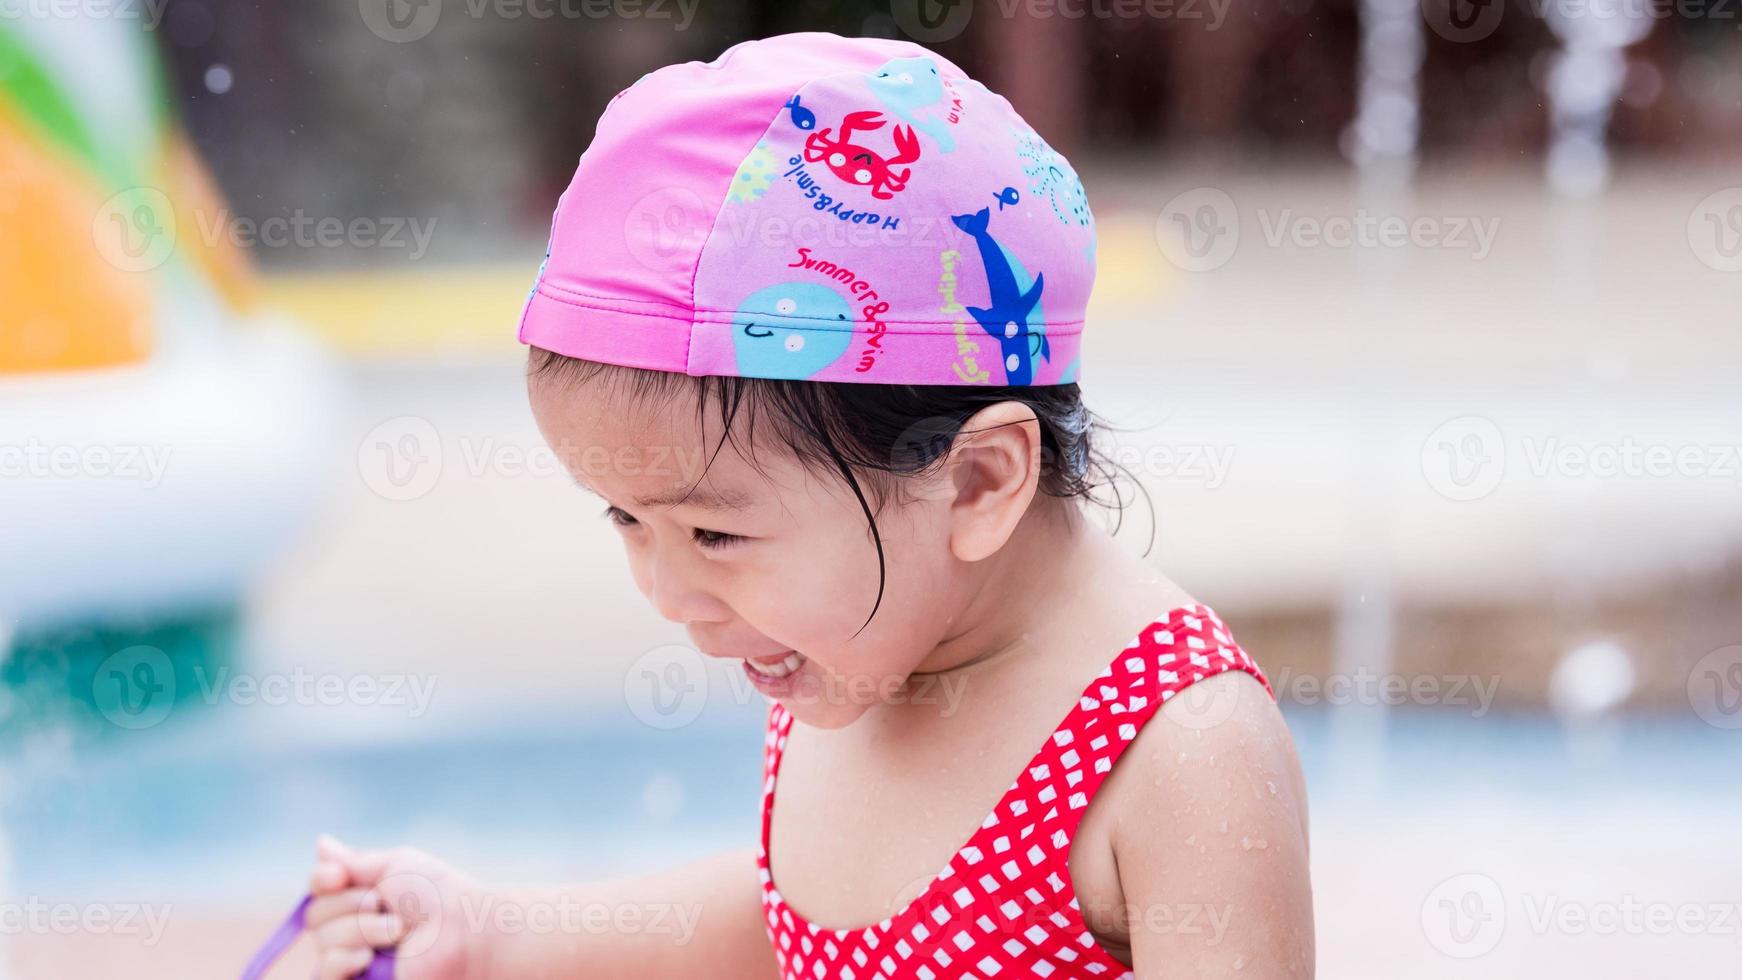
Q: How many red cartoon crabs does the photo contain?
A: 1